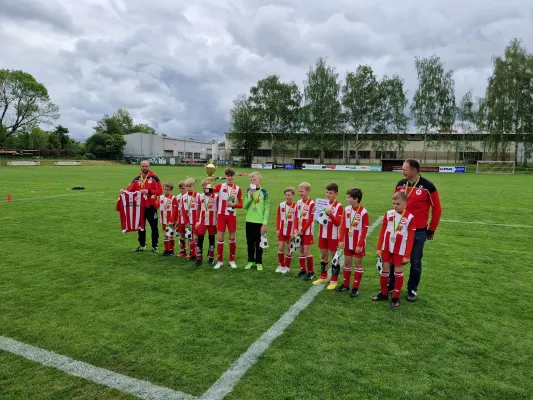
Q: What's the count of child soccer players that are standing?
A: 11